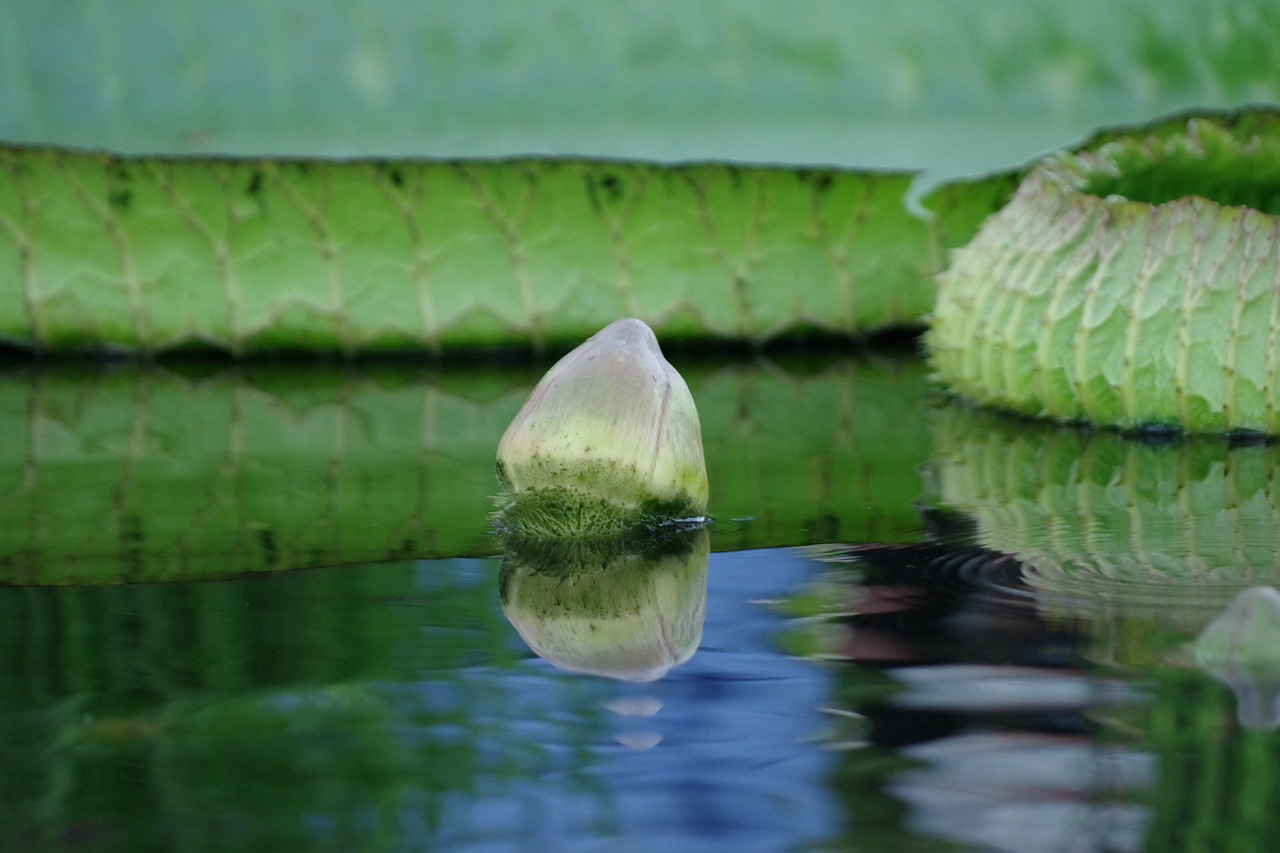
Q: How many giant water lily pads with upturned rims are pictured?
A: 2